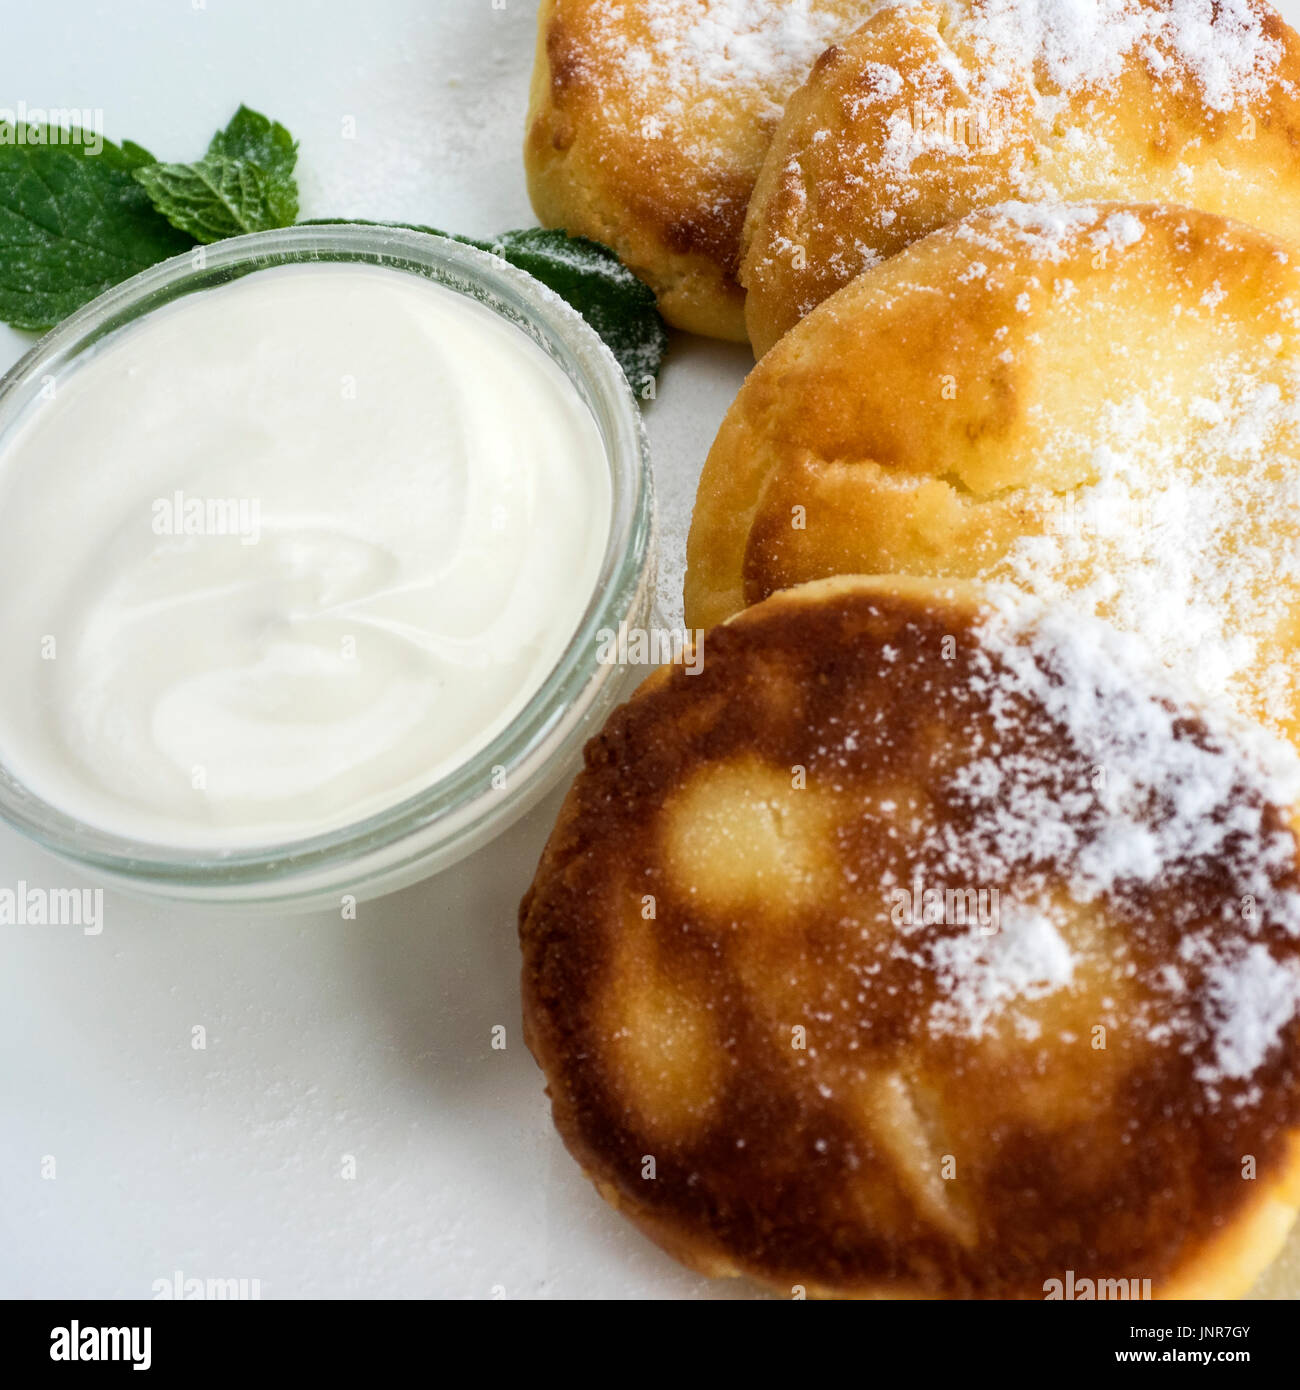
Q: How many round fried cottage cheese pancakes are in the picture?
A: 4